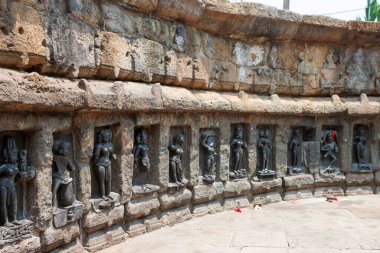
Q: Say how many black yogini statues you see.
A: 11